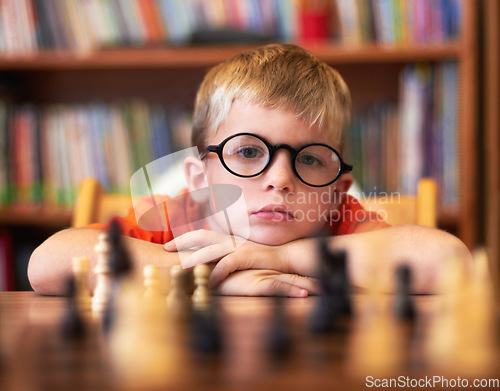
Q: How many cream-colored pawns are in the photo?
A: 3